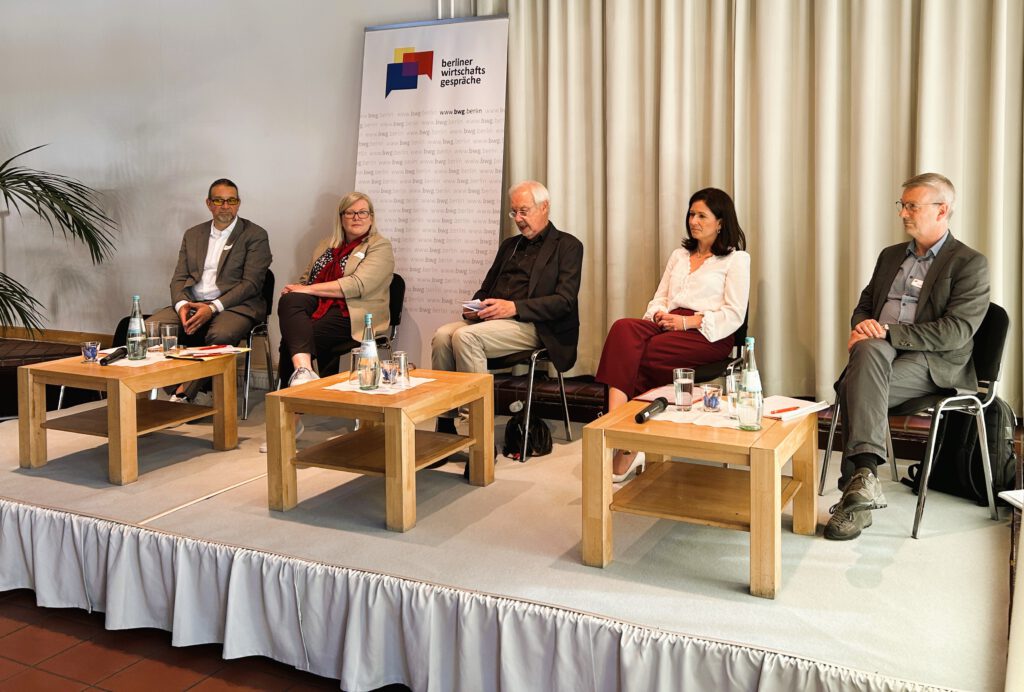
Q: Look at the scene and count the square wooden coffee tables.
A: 3